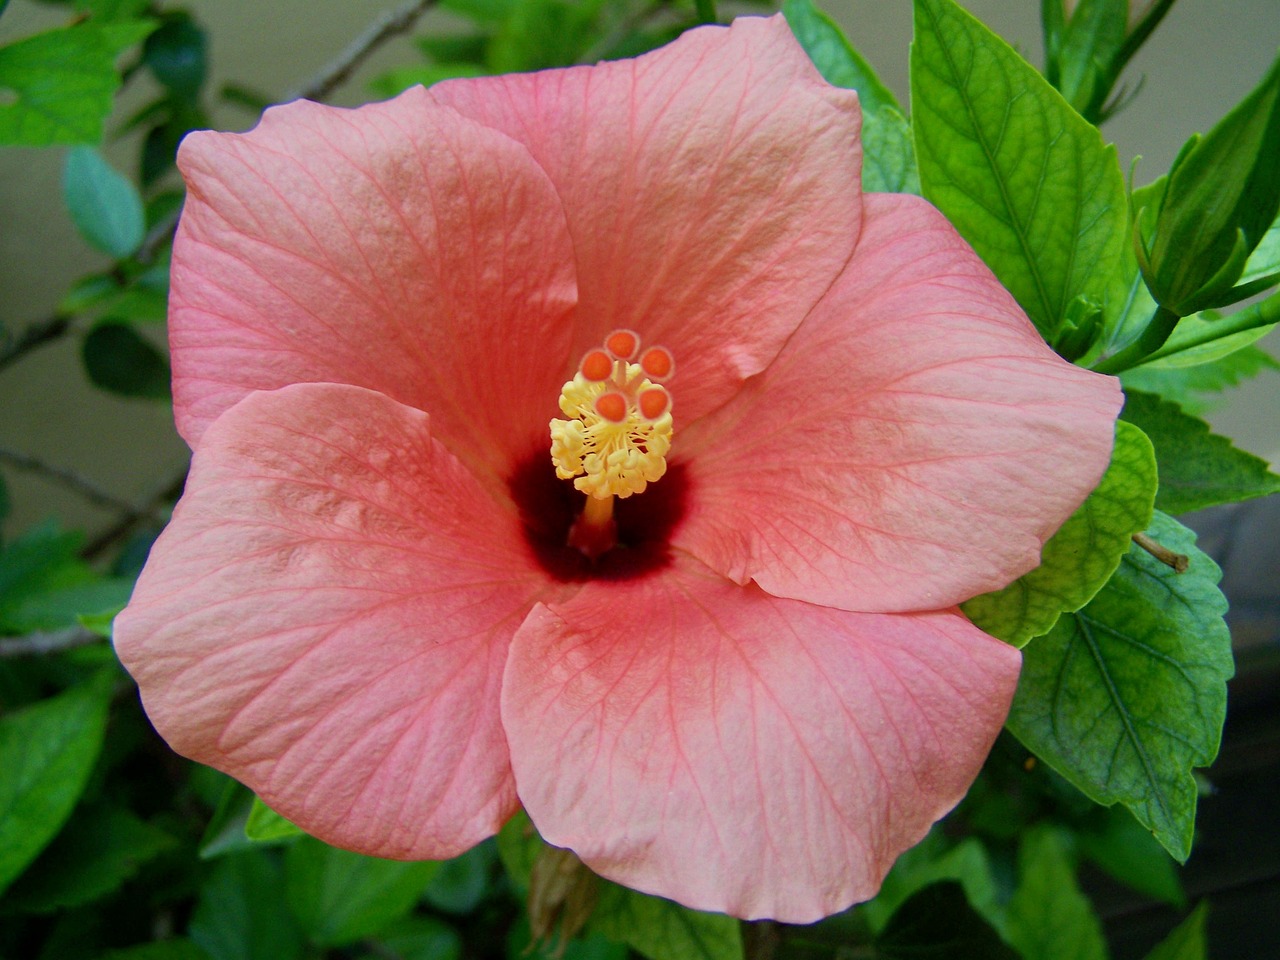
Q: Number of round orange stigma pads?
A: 5